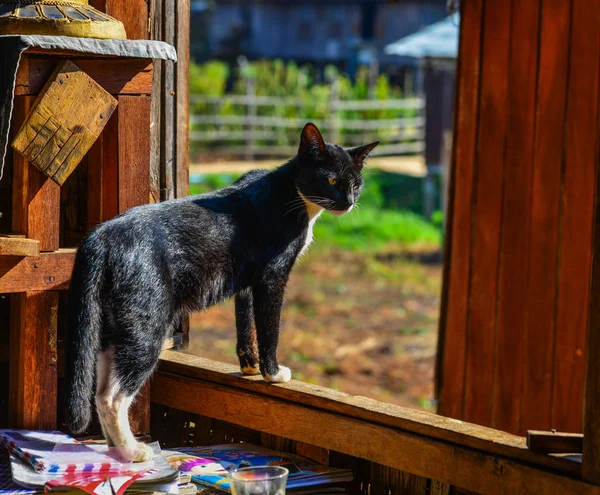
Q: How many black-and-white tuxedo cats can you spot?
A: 1